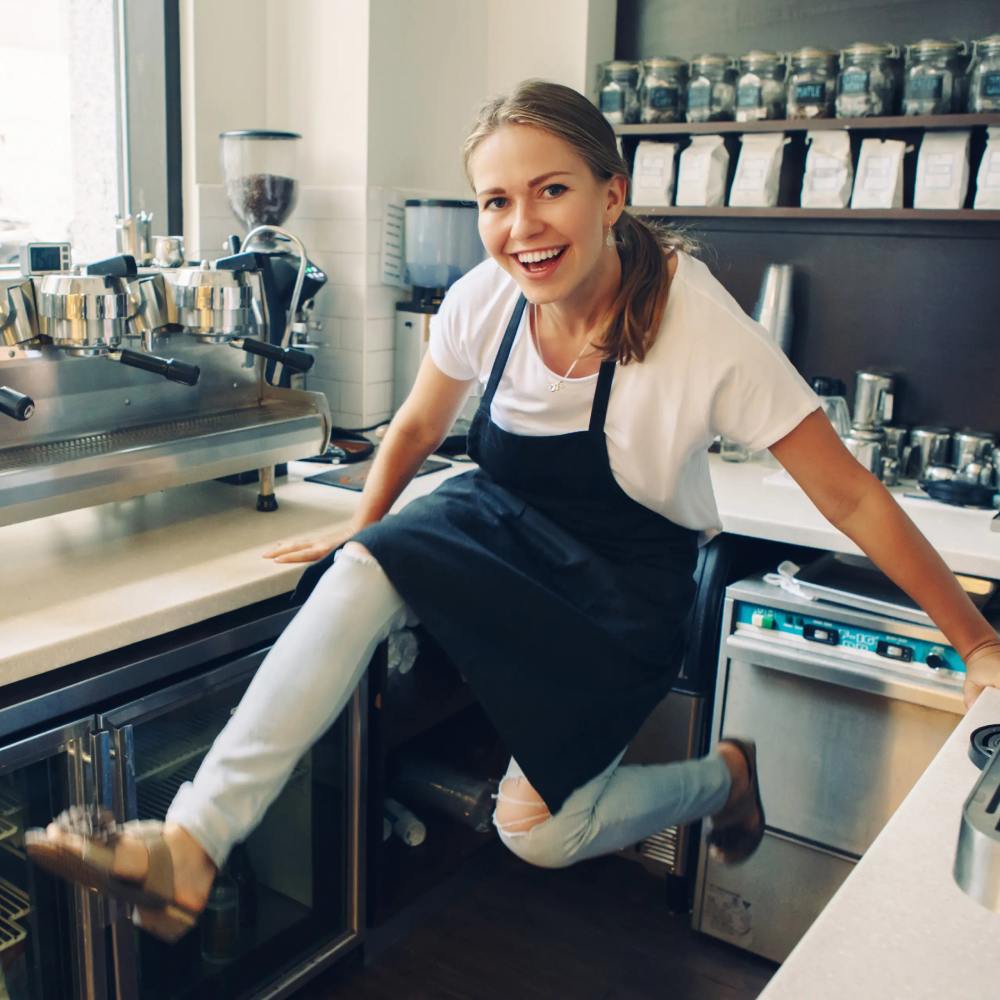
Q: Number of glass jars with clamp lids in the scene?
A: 8